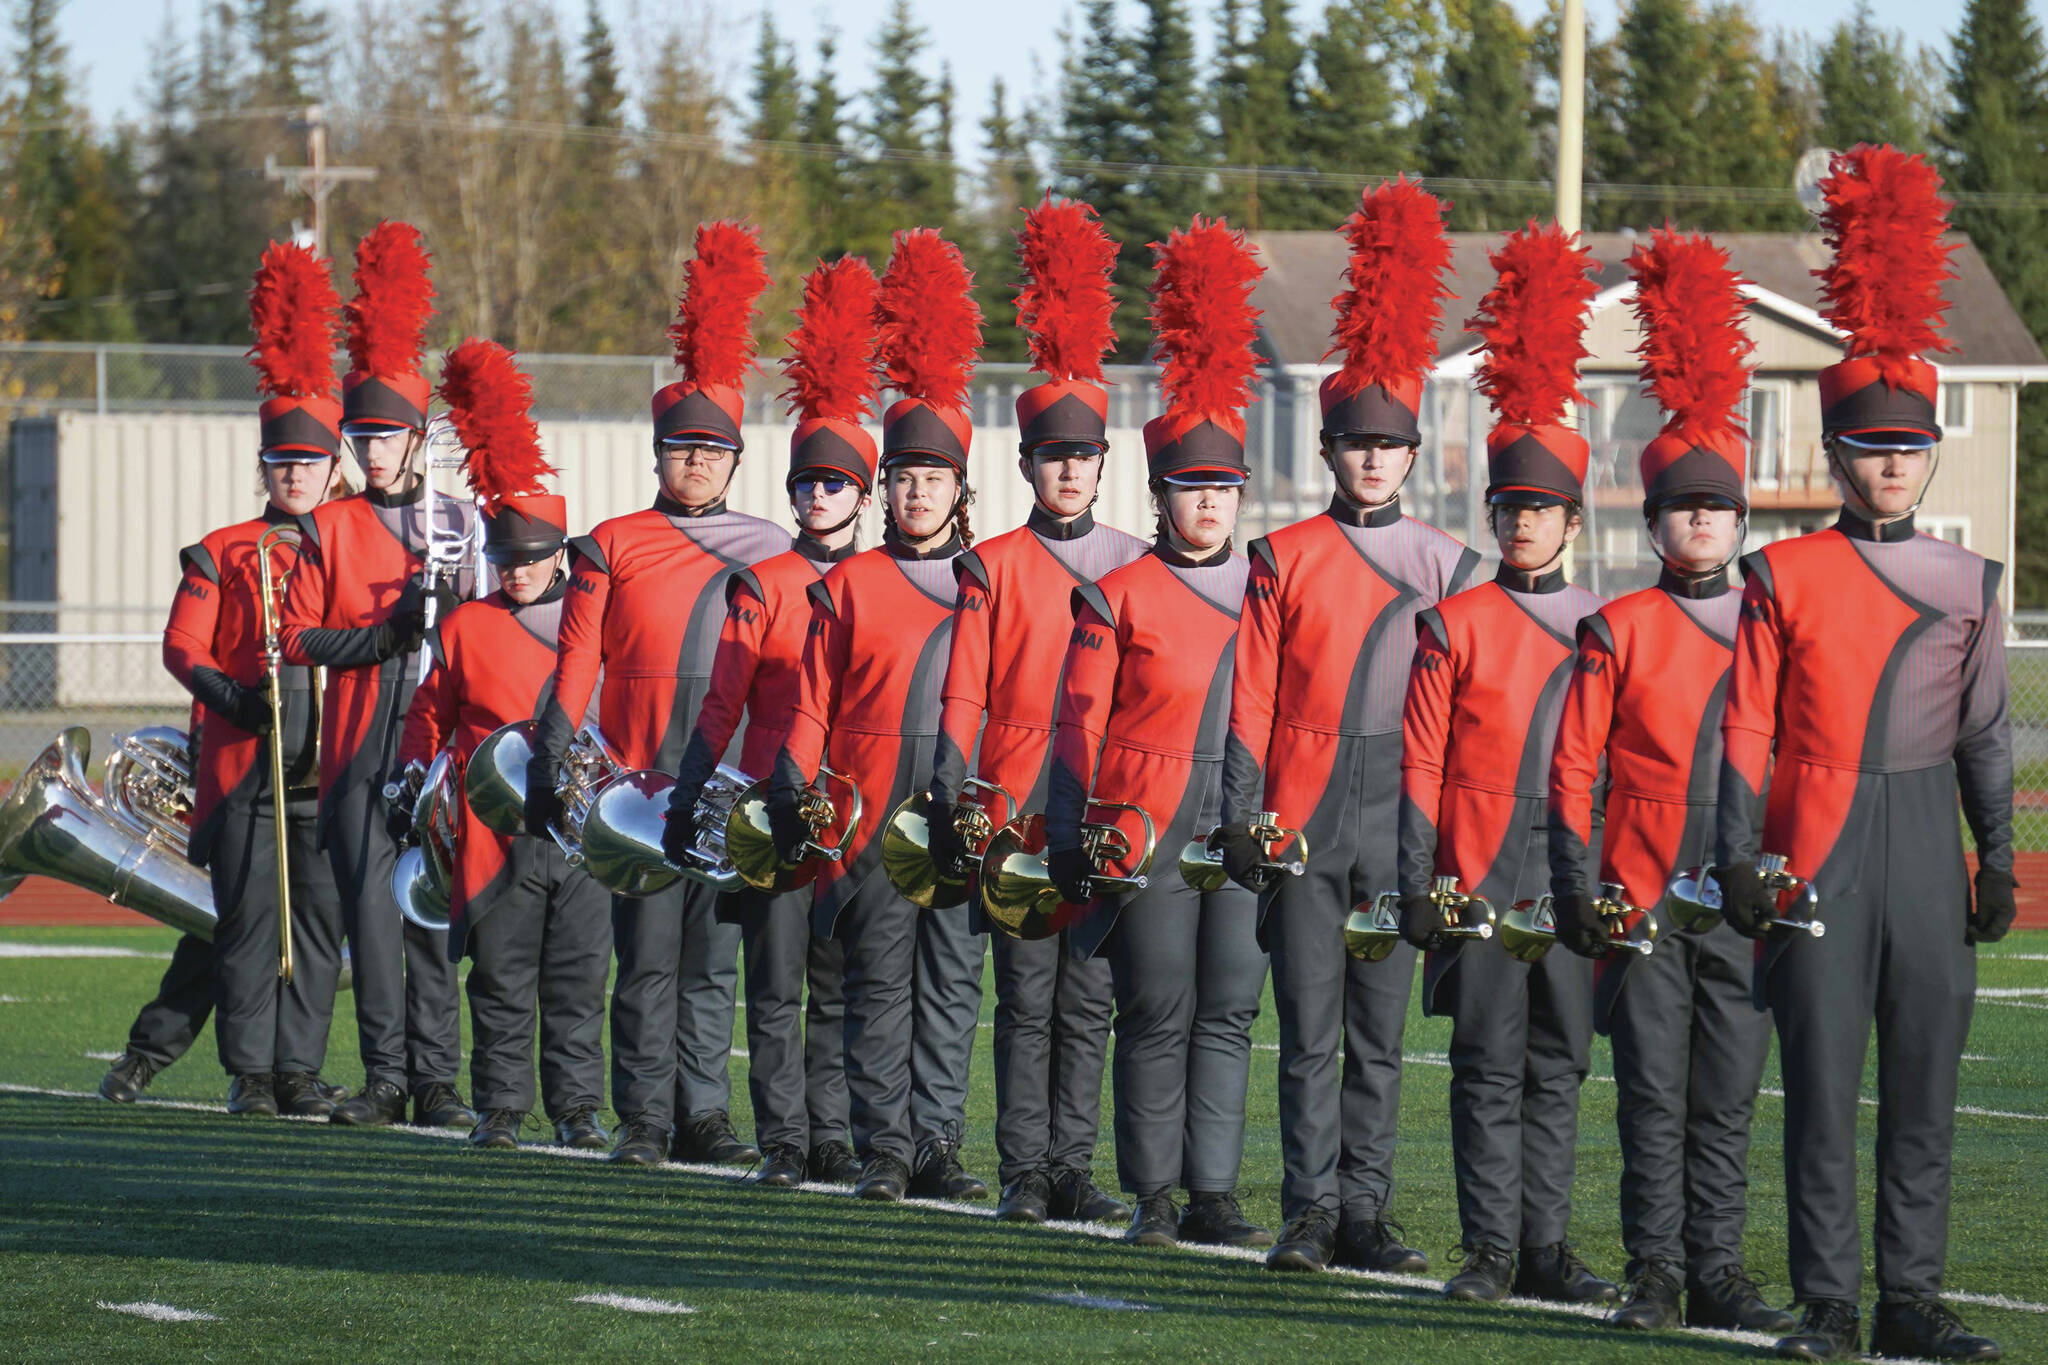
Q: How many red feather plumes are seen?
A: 12